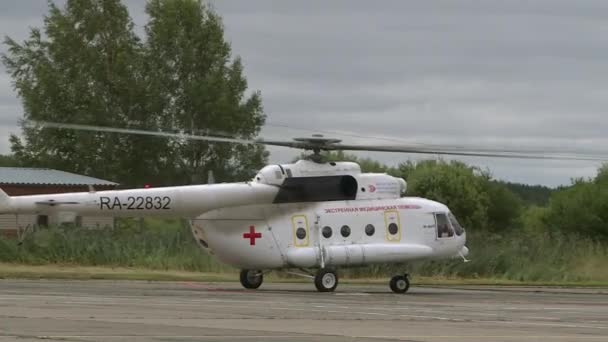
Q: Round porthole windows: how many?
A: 5